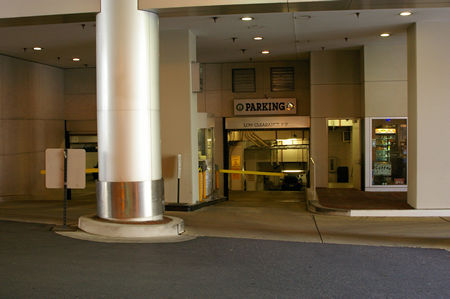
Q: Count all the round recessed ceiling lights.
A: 7